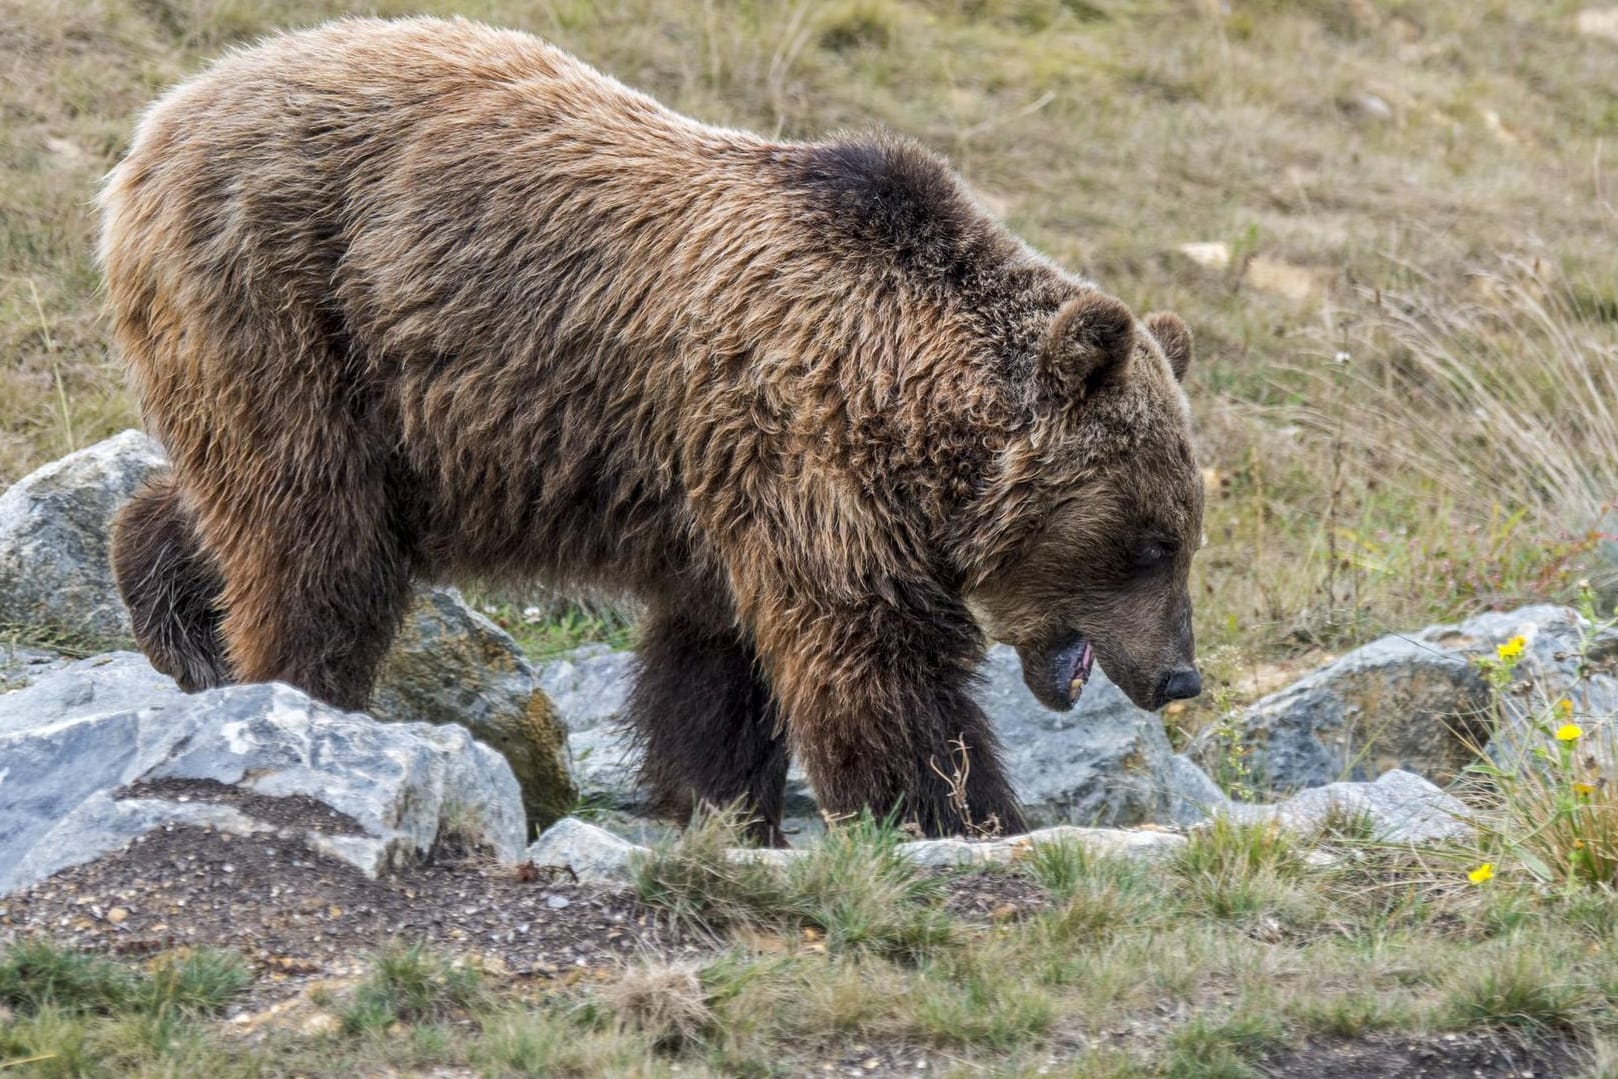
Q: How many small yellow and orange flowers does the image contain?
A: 6